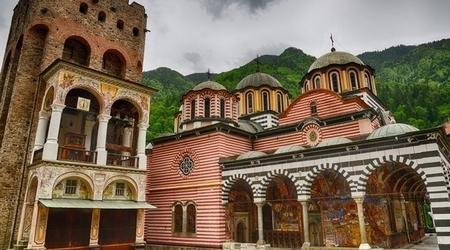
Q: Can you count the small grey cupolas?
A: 4